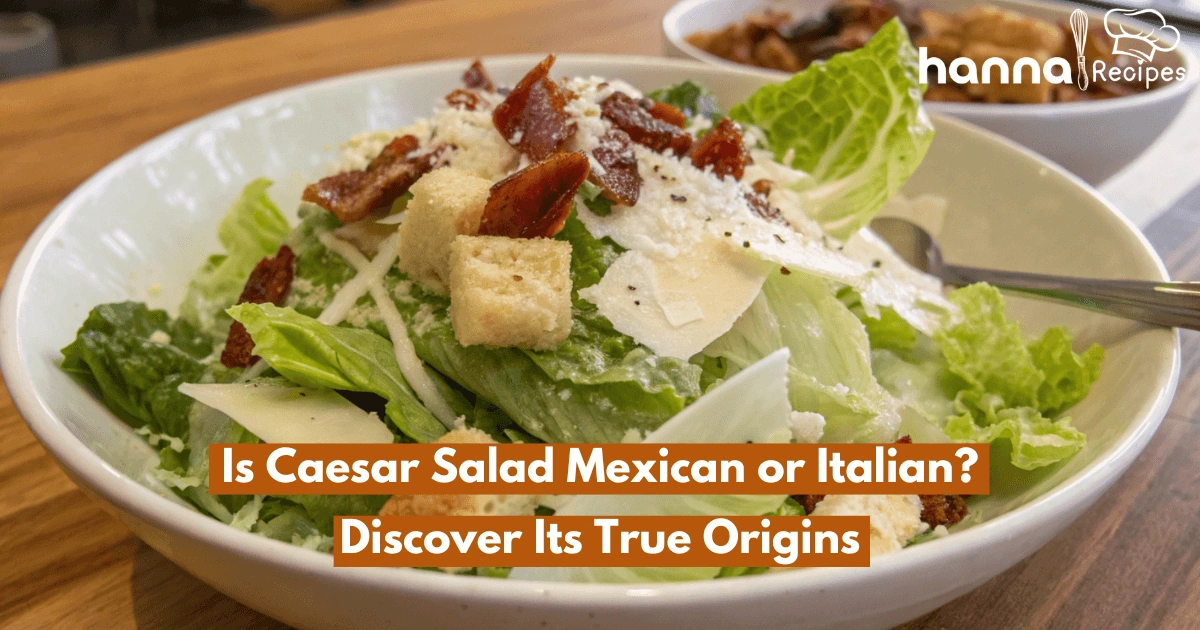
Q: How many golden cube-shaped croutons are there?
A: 2